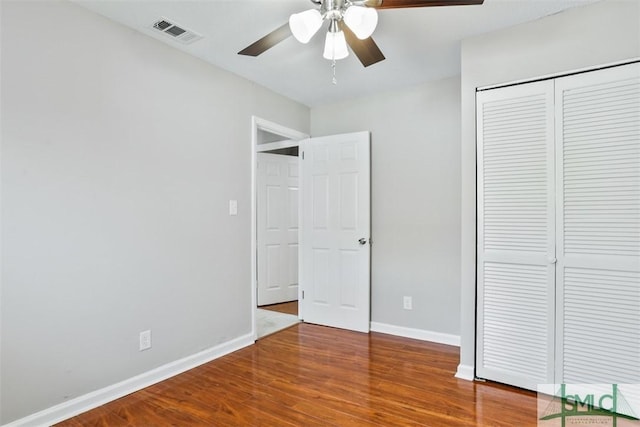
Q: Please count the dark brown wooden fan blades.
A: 3